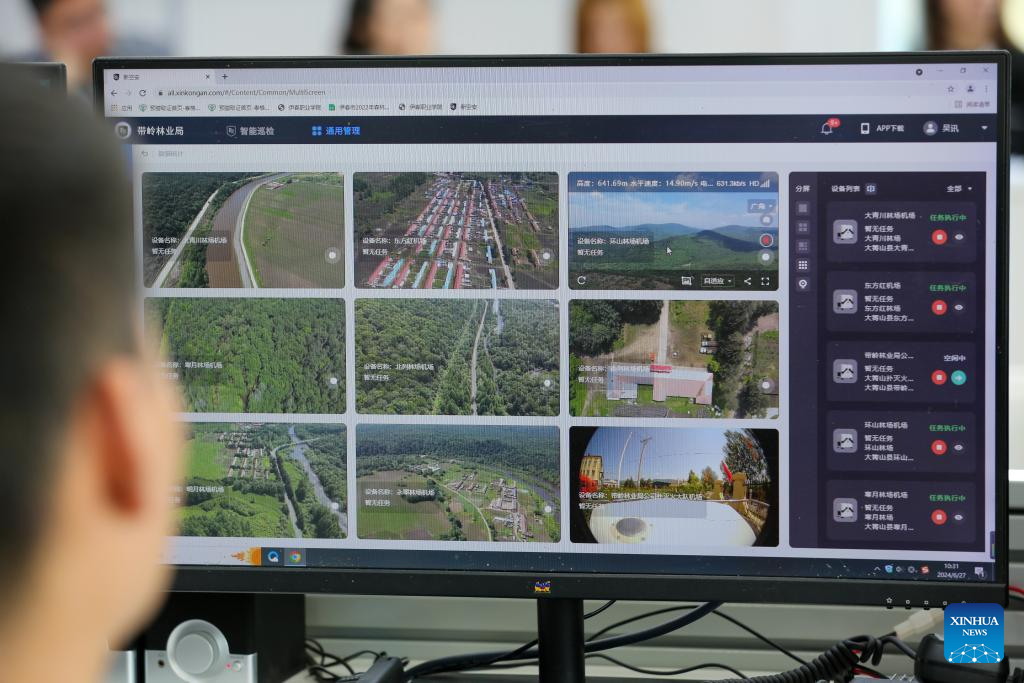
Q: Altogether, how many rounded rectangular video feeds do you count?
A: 9